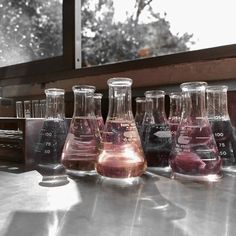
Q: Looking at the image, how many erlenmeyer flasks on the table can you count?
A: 9